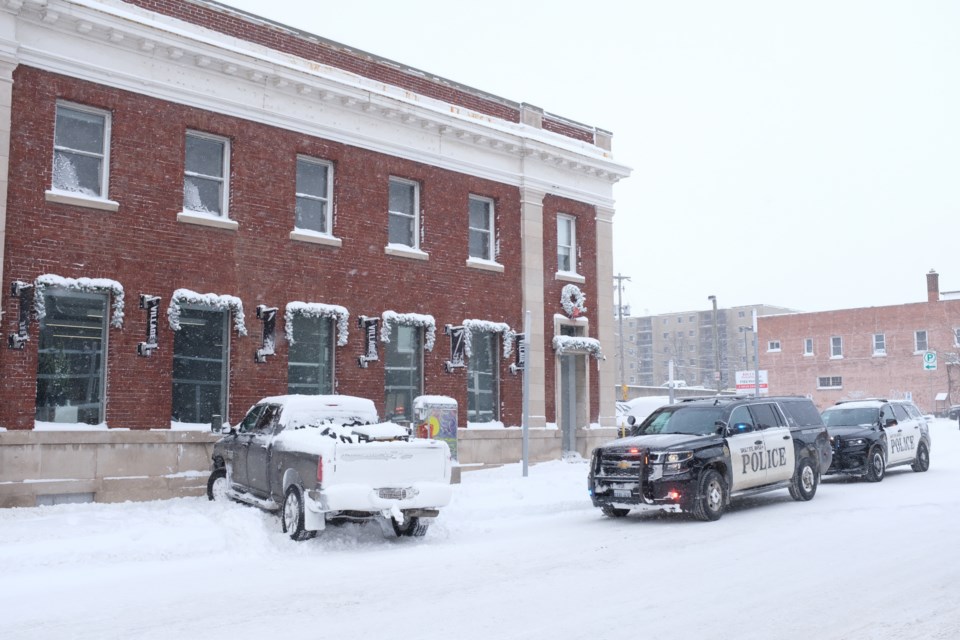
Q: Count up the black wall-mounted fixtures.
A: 6